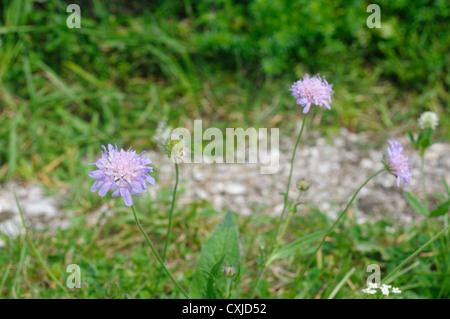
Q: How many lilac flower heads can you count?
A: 3